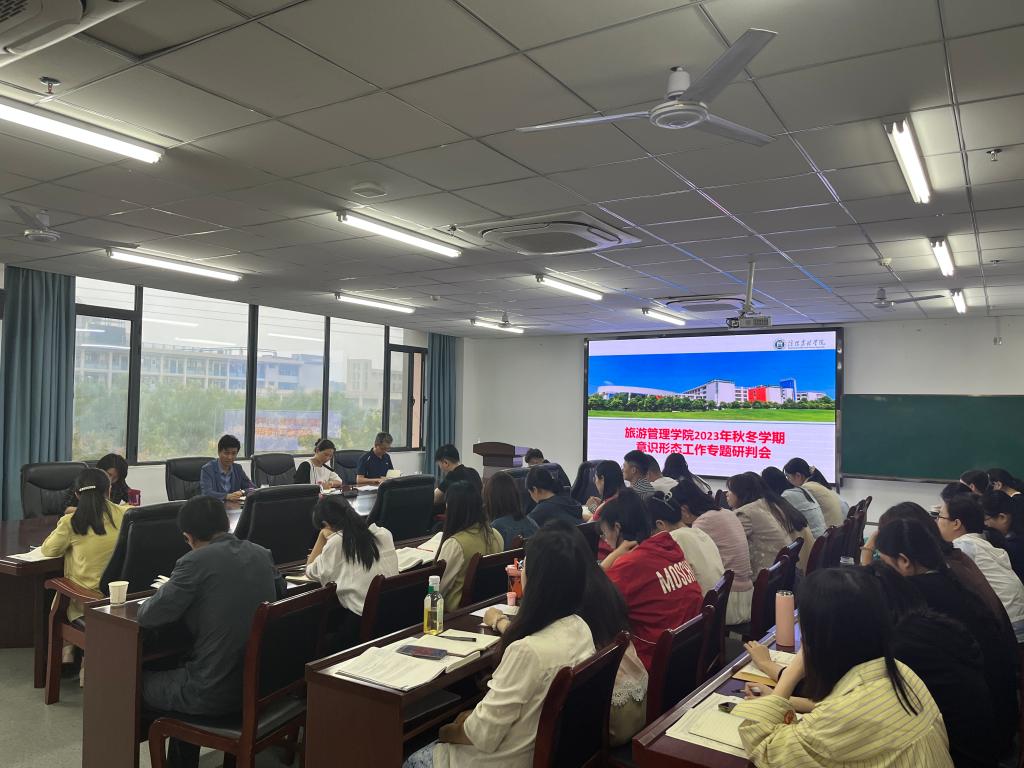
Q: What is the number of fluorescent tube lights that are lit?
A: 10